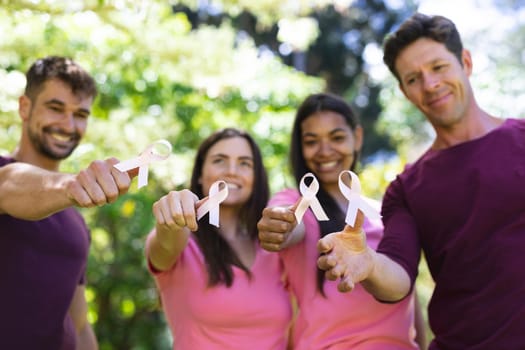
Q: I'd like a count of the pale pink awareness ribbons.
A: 4